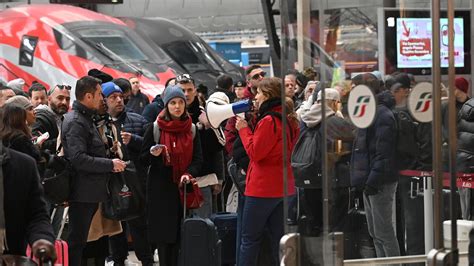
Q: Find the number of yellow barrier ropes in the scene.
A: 0